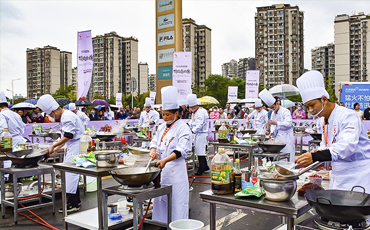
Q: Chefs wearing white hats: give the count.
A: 9